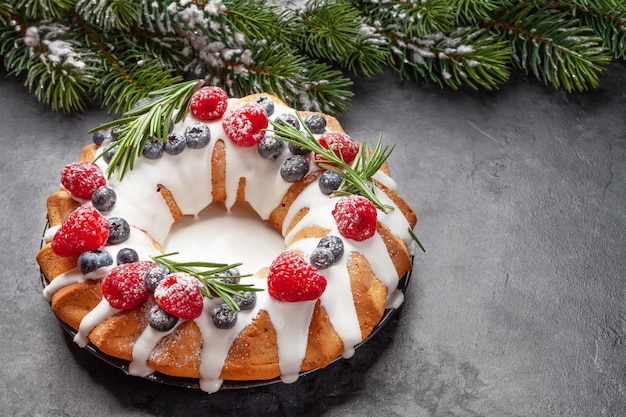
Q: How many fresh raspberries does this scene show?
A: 9